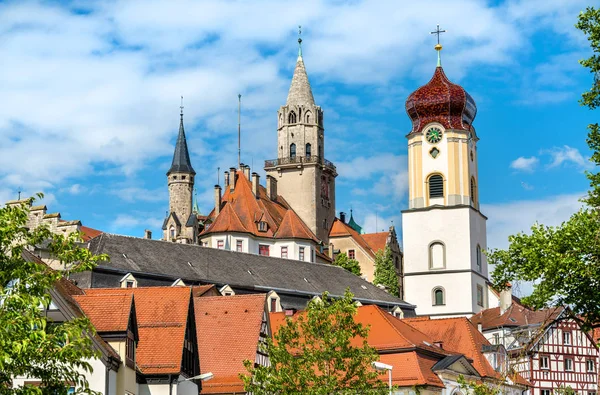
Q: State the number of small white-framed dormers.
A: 7